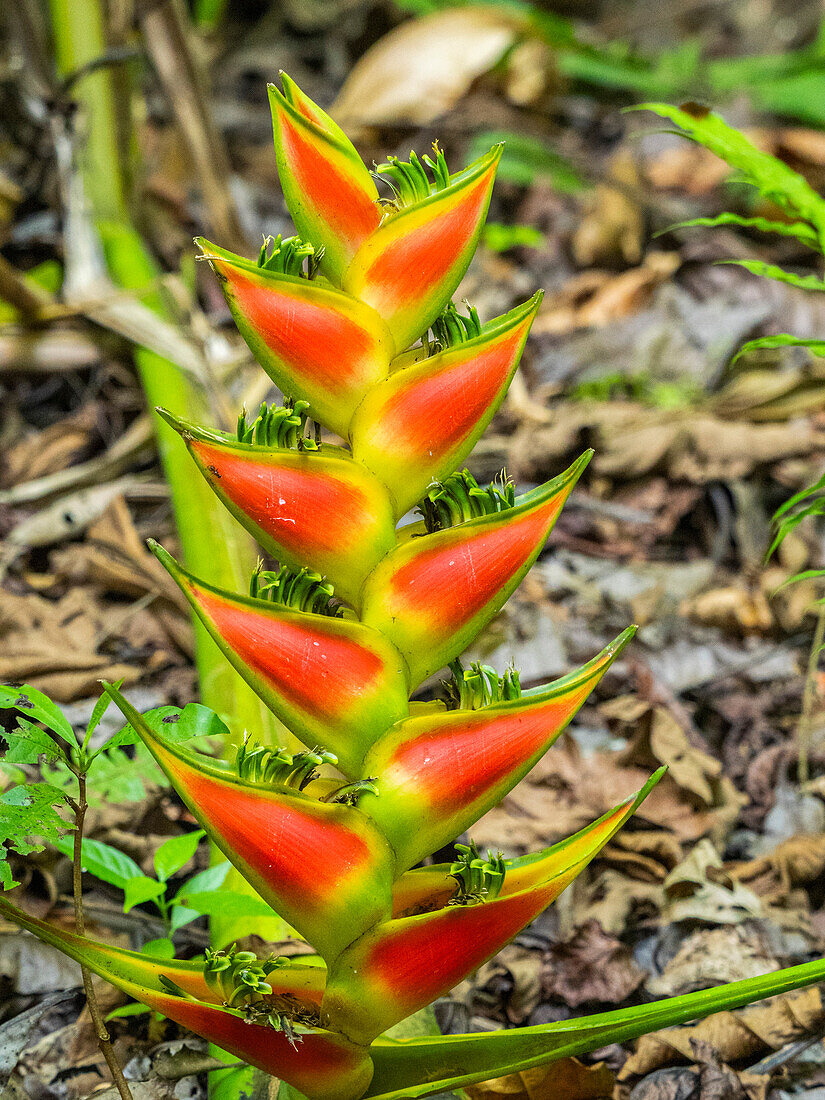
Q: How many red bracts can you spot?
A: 11